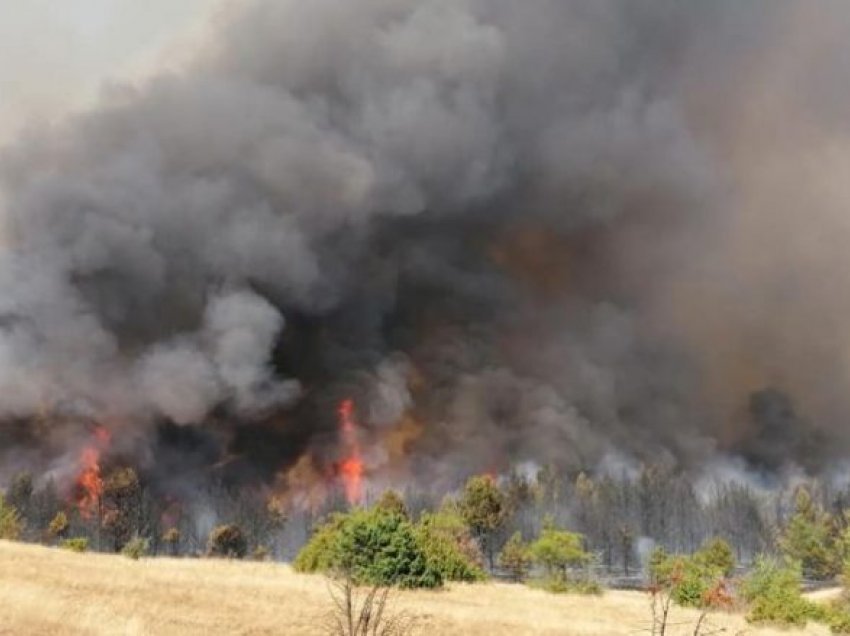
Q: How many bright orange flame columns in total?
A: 2